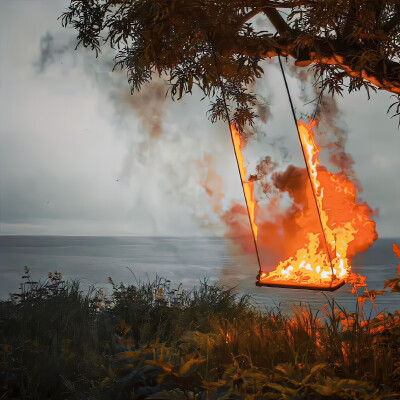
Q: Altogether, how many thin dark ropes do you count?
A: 2